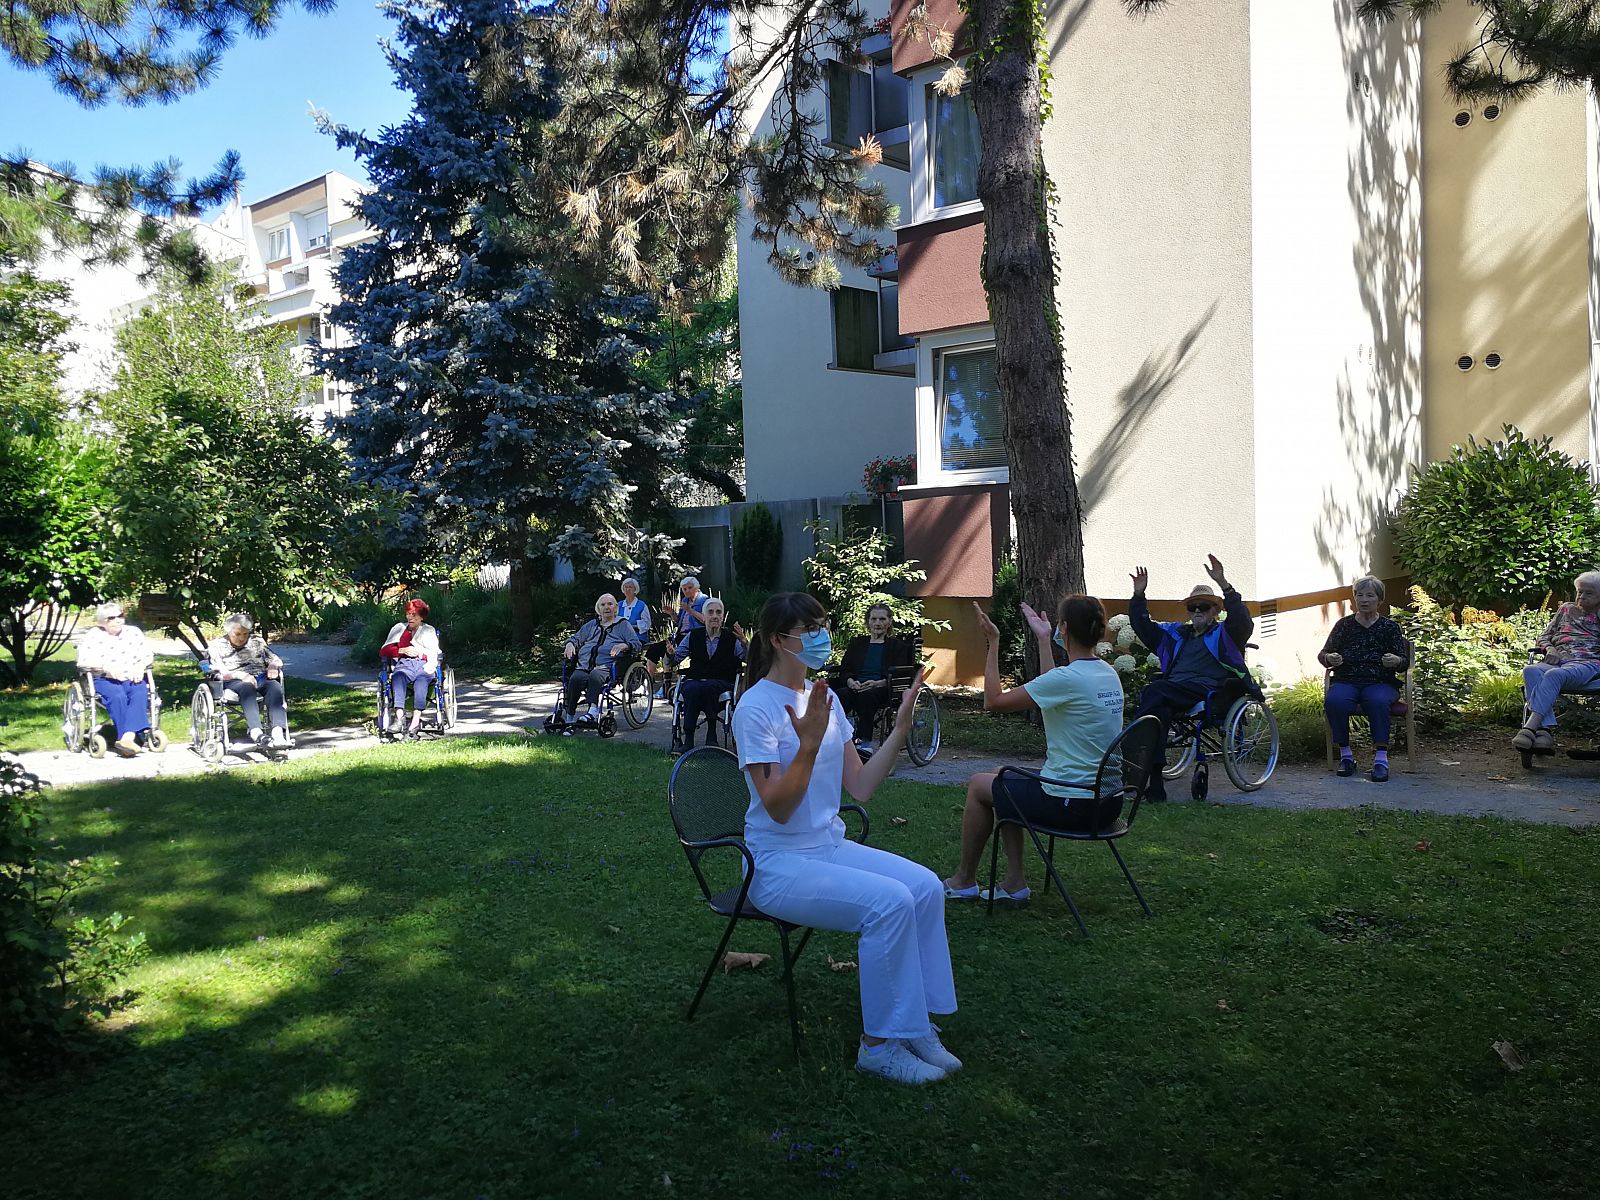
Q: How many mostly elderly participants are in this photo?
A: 11